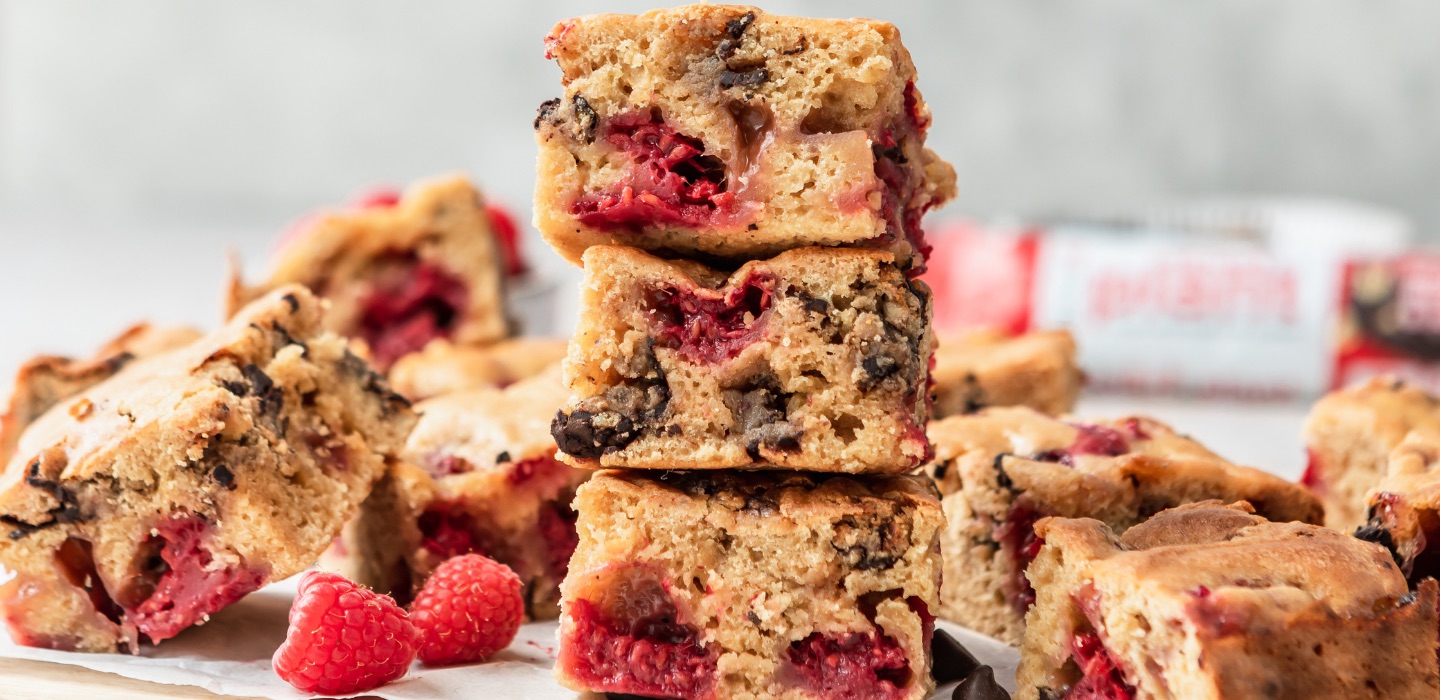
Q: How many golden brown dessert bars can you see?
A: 13